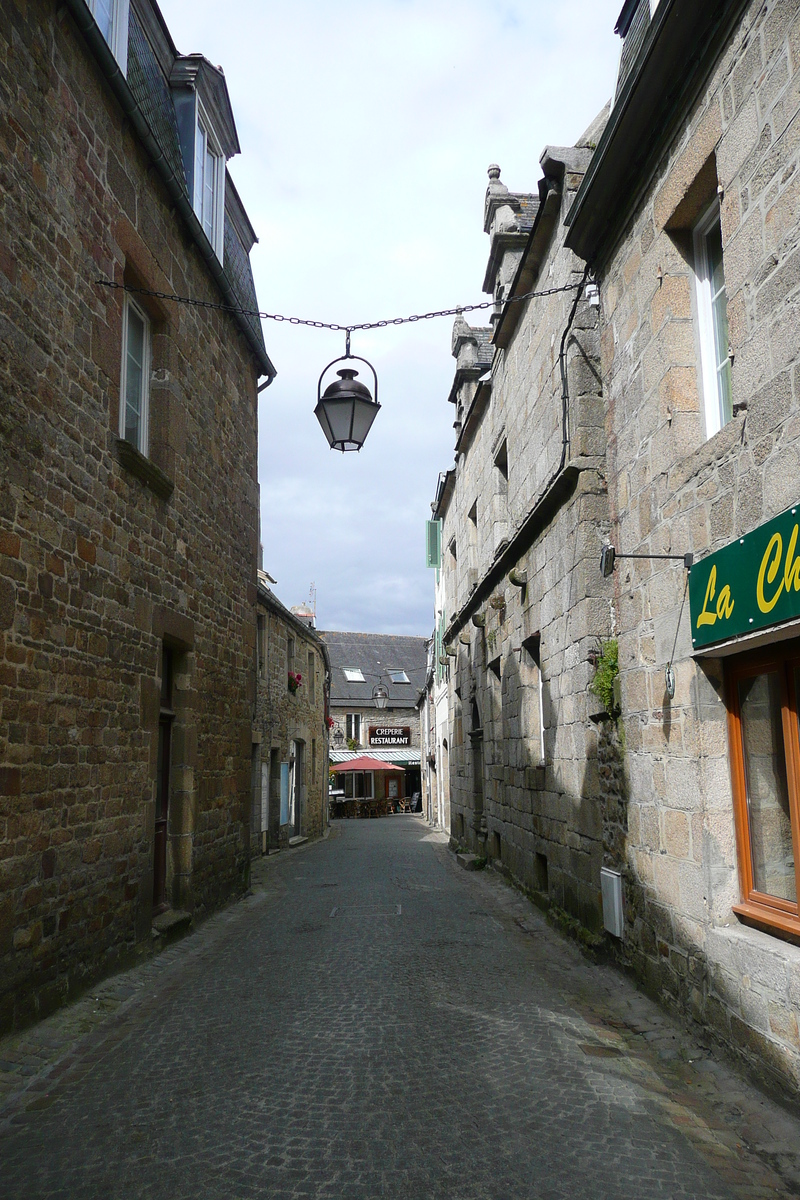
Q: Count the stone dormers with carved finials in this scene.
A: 2